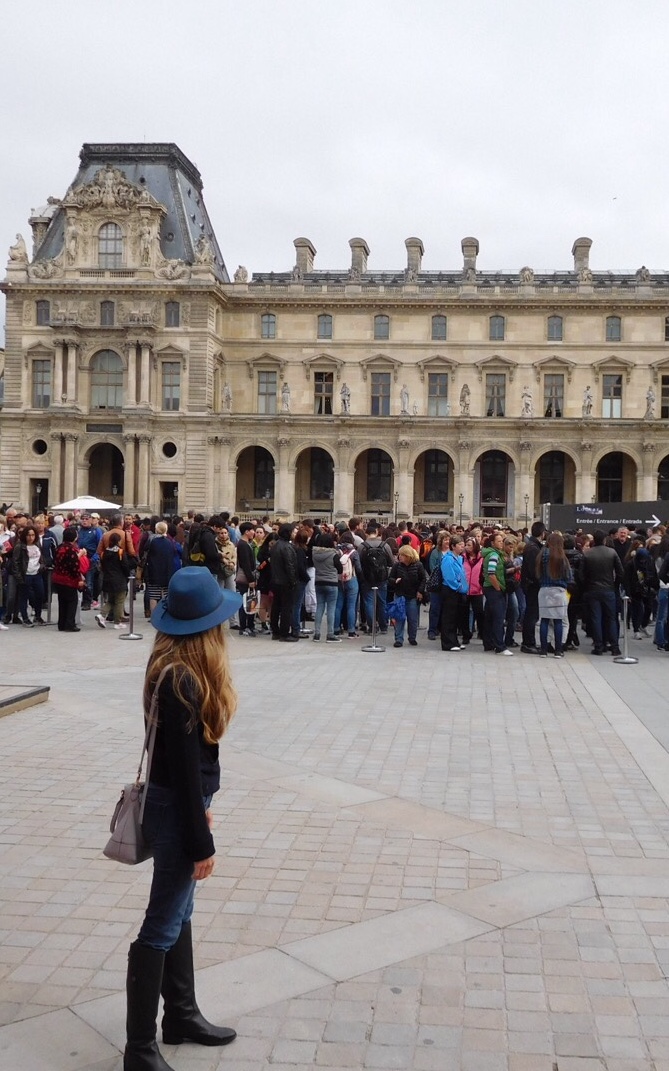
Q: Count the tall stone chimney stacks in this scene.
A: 5